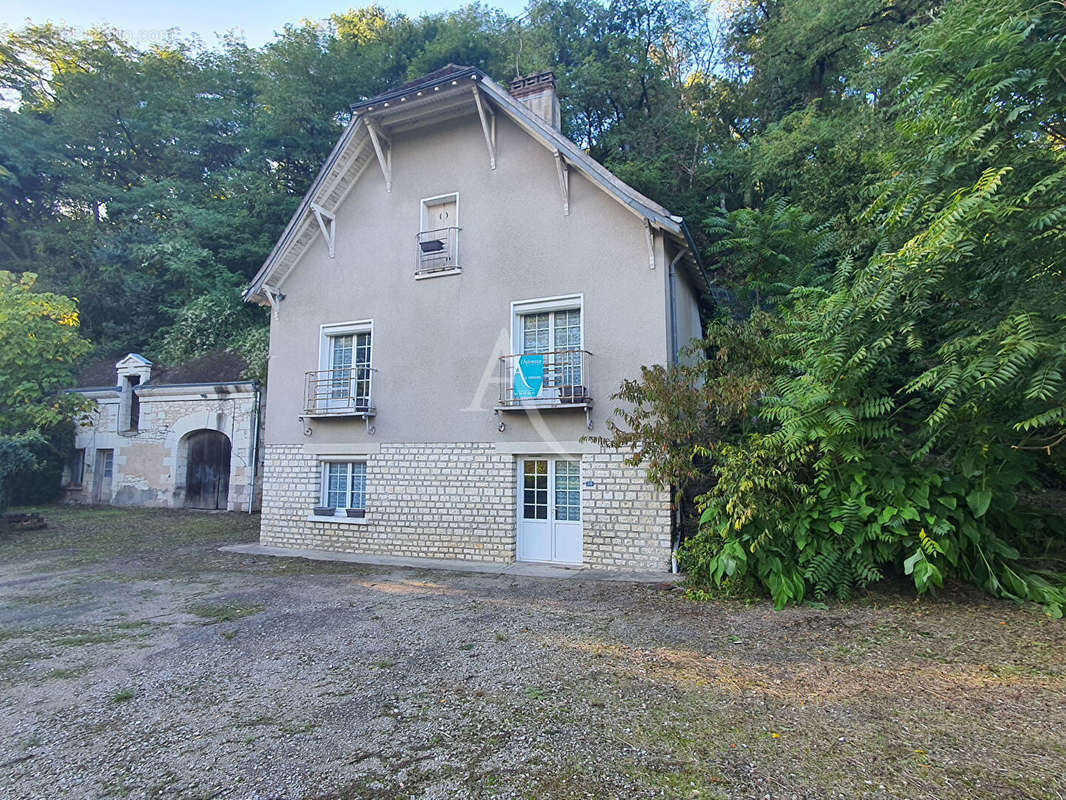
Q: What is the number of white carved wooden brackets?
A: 6